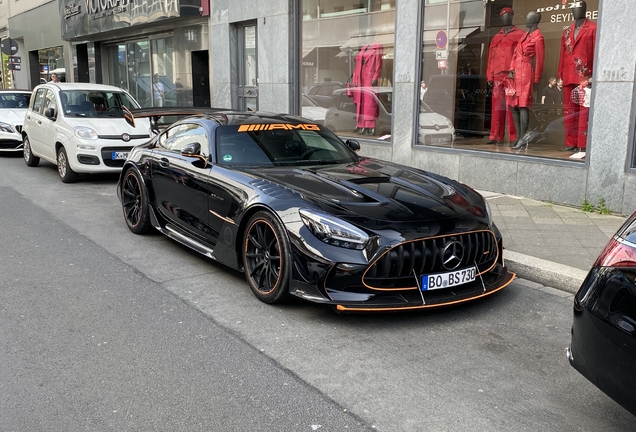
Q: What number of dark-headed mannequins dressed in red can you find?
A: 3